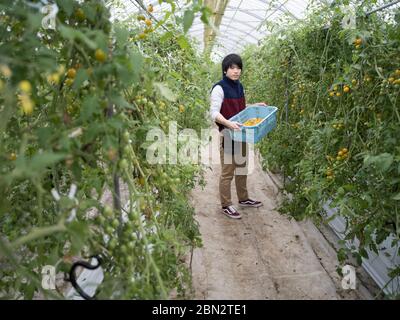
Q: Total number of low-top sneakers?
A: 2